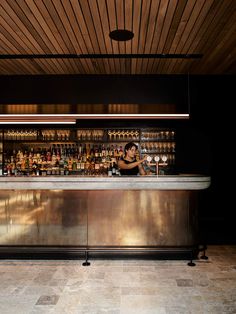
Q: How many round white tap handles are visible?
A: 3